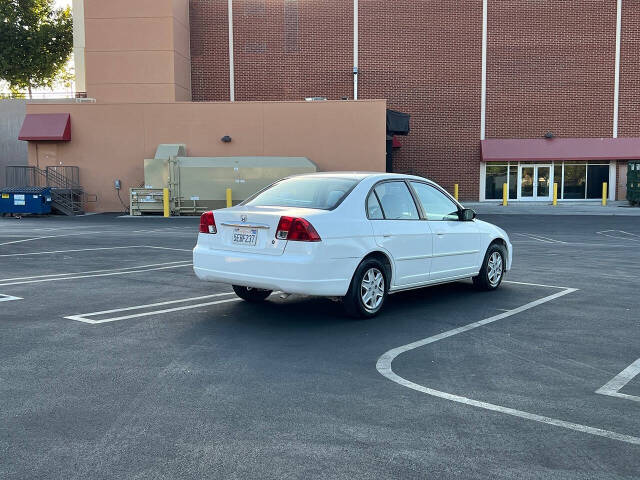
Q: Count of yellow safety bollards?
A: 6